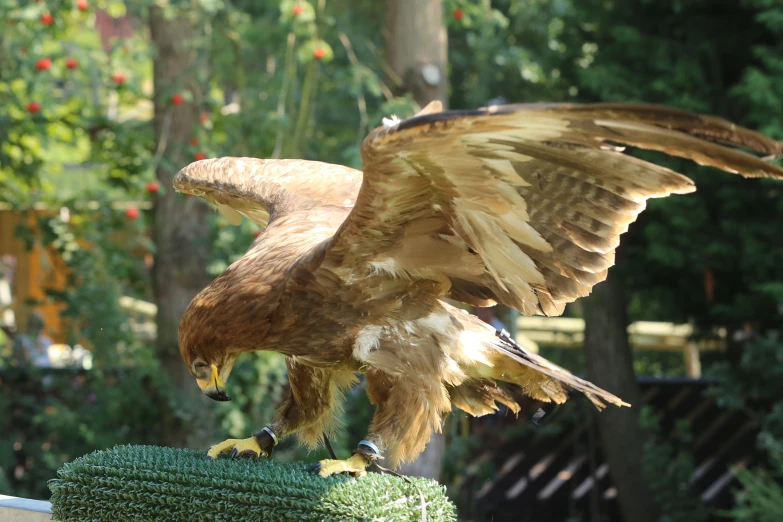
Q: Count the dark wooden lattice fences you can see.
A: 1